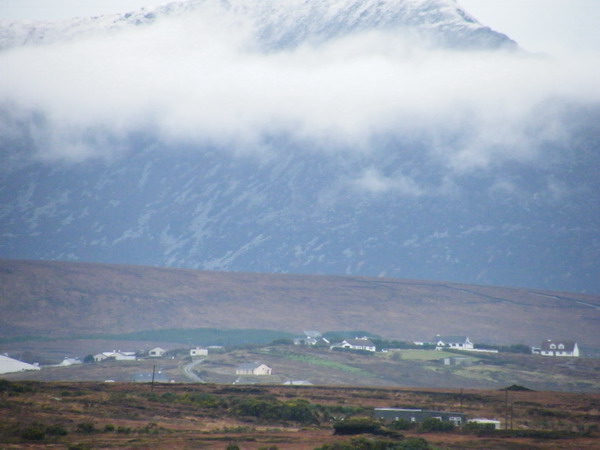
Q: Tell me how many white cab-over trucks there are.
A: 0